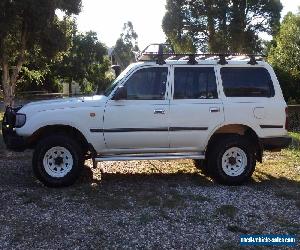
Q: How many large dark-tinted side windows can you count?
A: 3